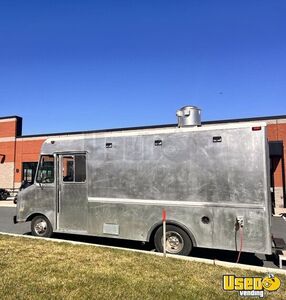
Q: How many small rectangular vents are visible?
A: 3